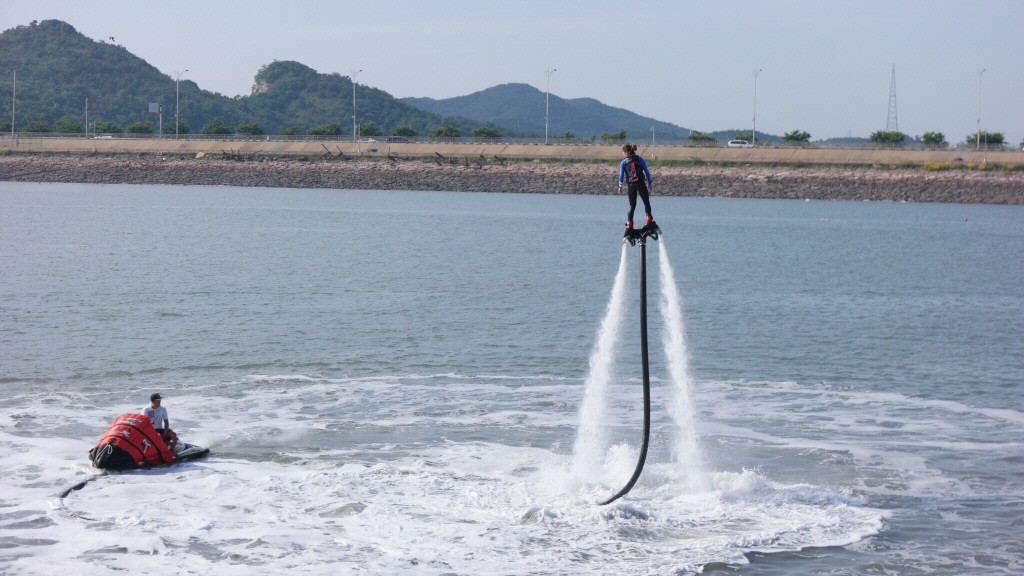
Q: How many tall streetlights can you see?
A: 6